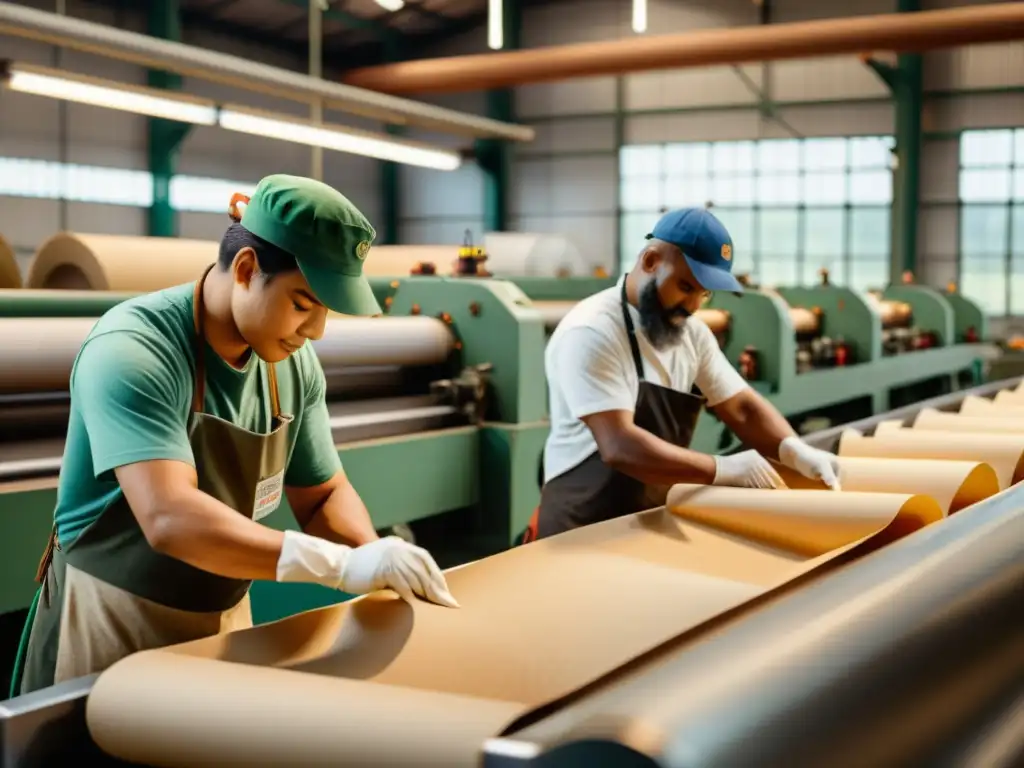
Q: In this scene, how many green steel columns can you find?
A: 4